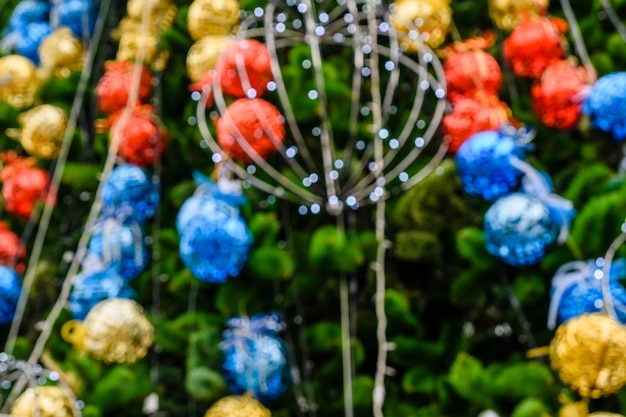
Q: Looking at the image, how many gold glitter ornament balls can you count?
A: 13